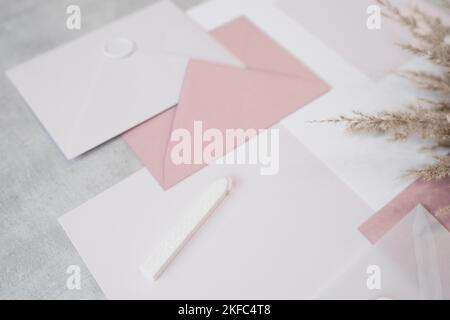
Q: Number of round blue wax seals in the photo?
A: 0